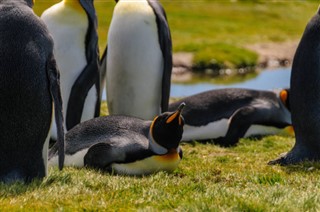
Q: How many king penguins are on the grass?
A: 6